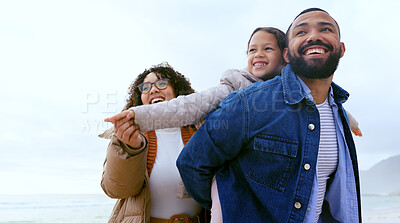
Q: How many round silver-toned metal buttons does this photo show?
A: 3